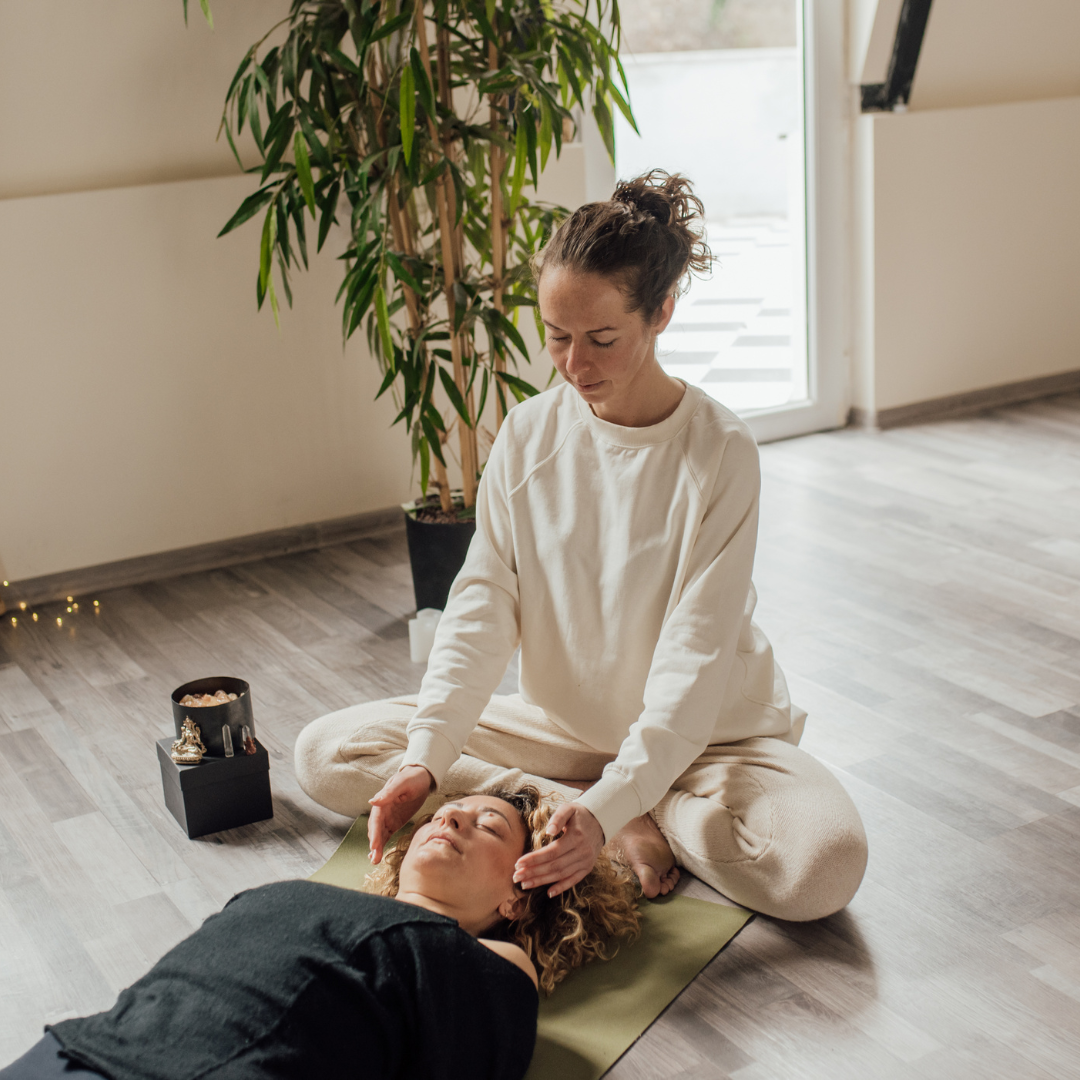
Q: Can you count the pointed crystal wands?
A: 2